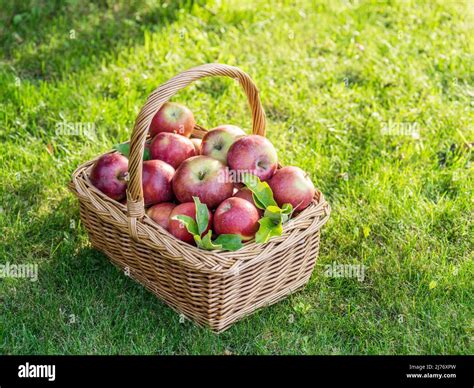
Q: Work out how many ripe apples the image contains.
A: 13